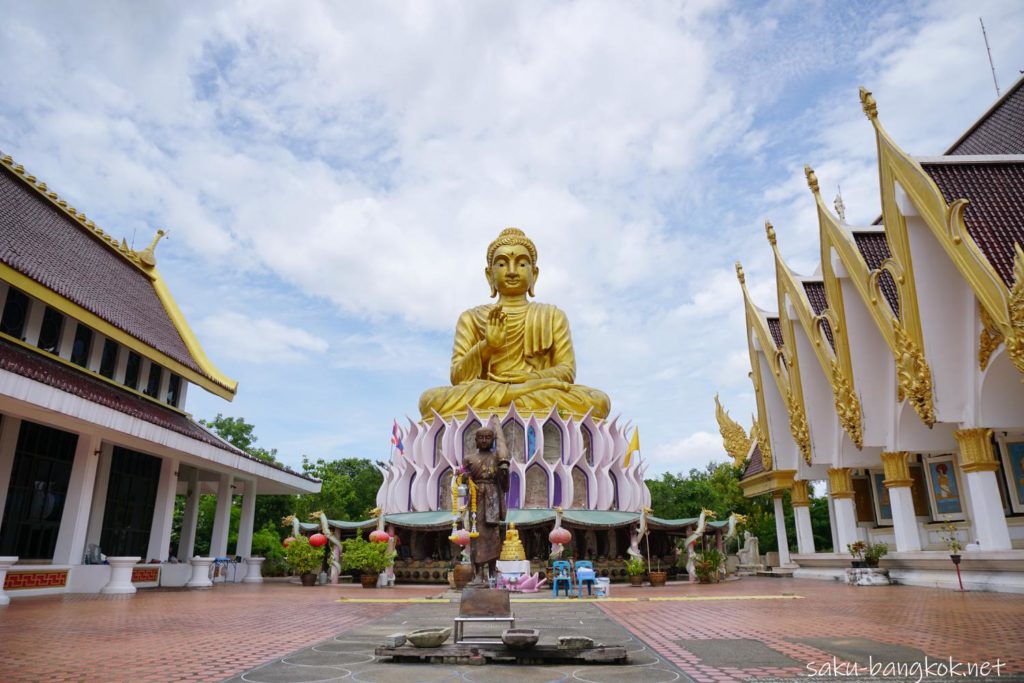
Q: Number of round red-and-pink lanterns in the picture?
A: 5